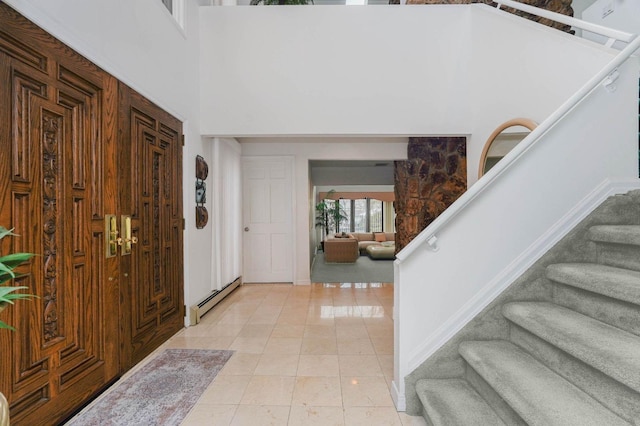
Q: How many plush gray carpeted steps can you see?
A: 5